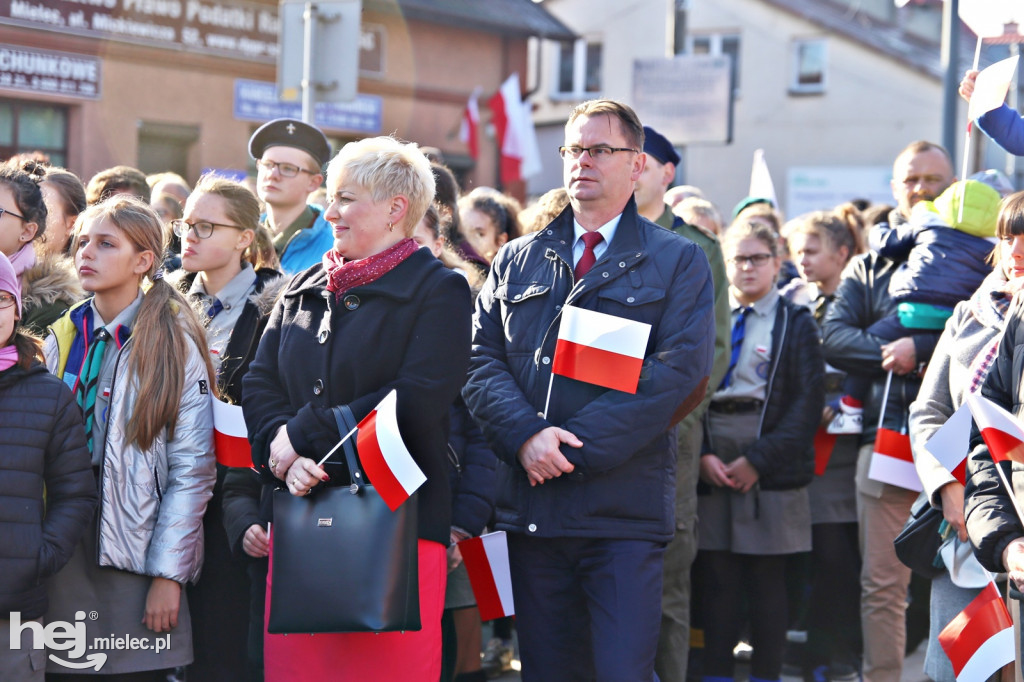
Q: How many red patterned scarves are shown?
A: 1